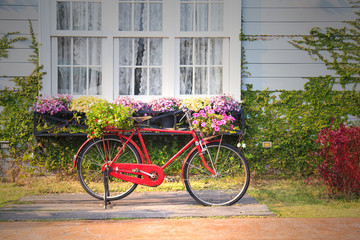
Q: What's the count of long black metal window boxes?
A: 1